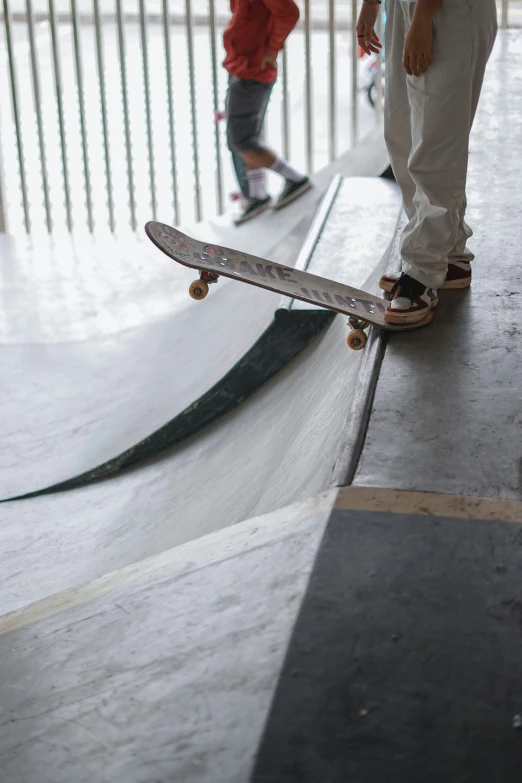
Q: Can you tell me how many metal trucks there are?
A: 2